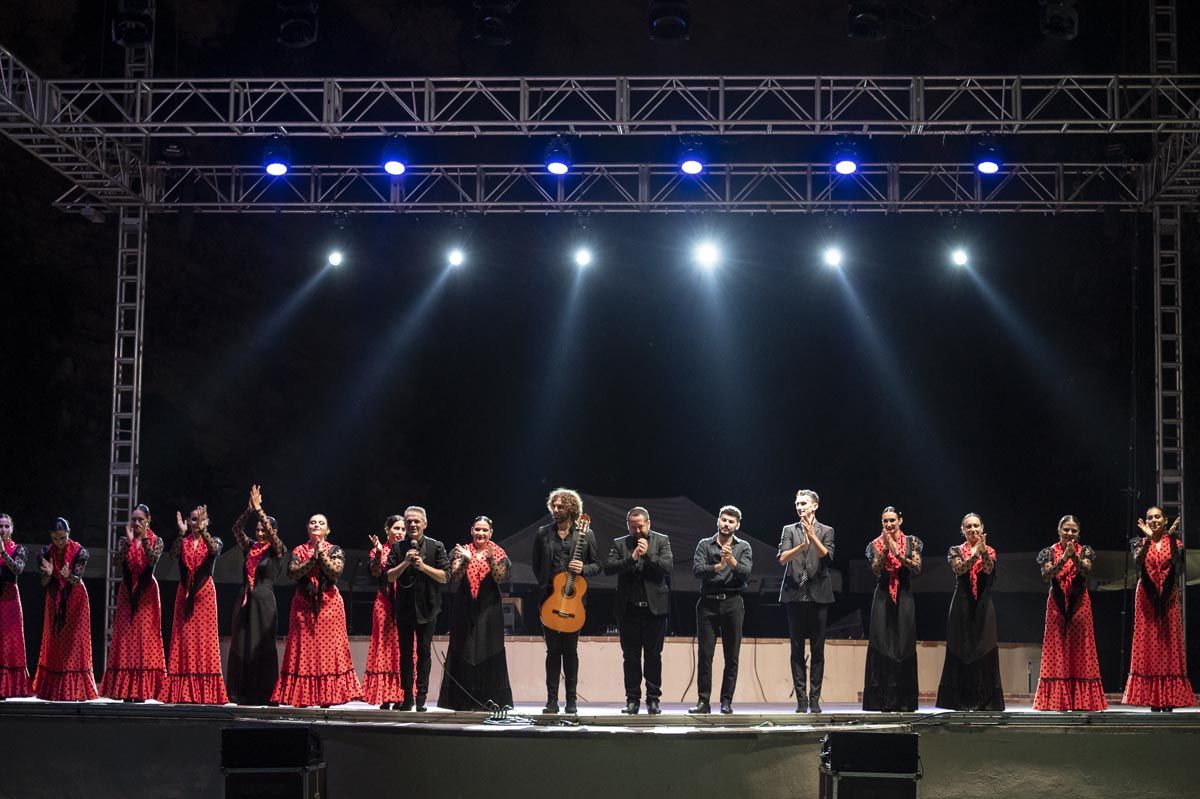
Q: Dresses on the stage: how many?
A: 12